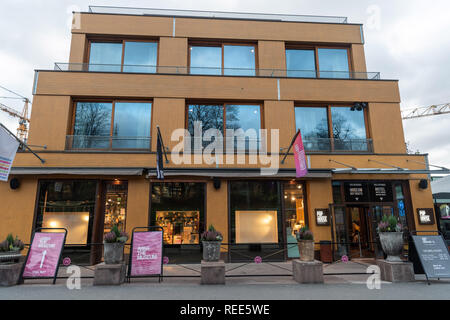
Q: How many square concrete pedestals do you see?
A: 5